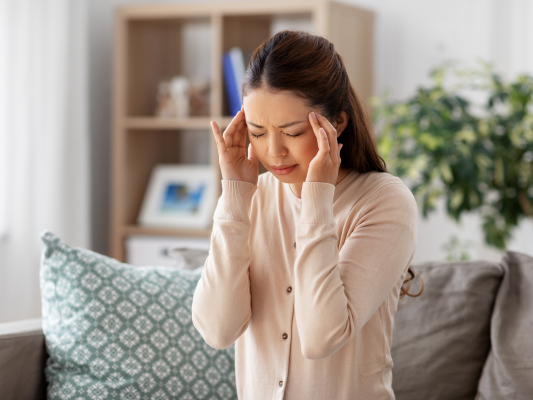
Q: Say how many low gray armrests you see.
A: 1